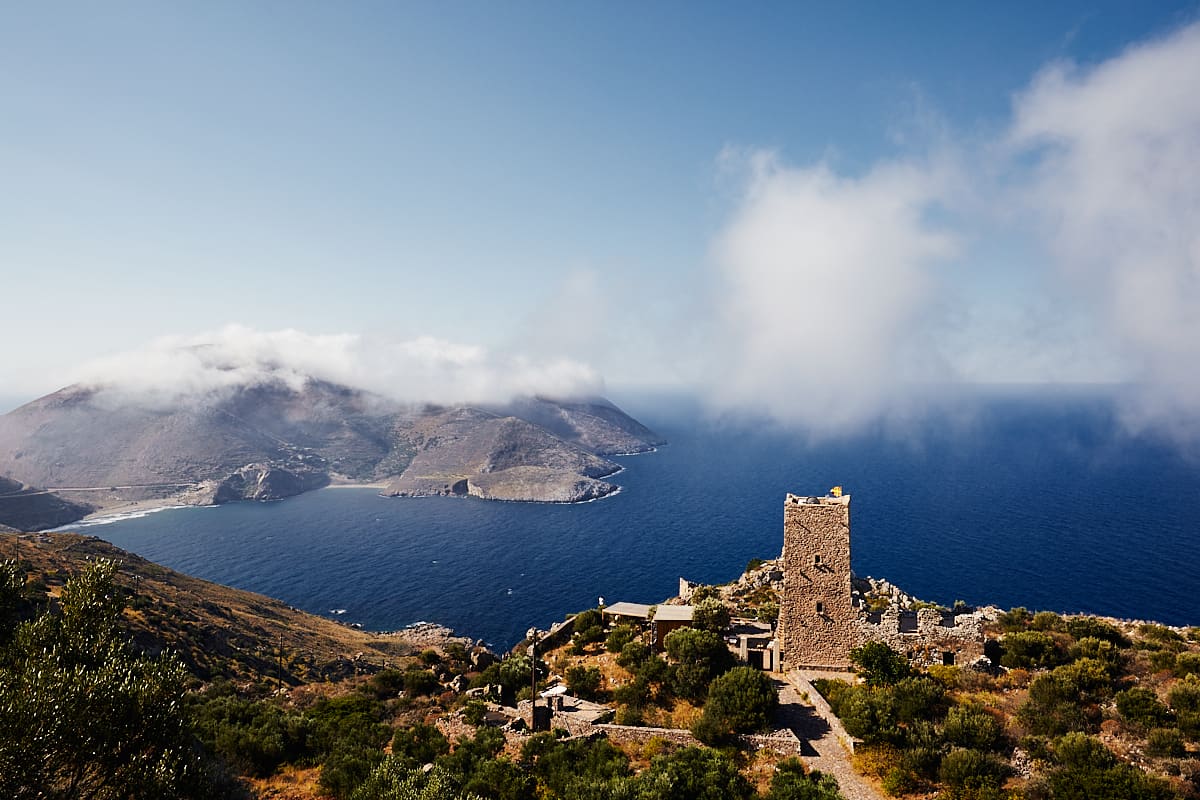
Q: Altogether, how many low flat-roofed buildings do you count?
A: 2